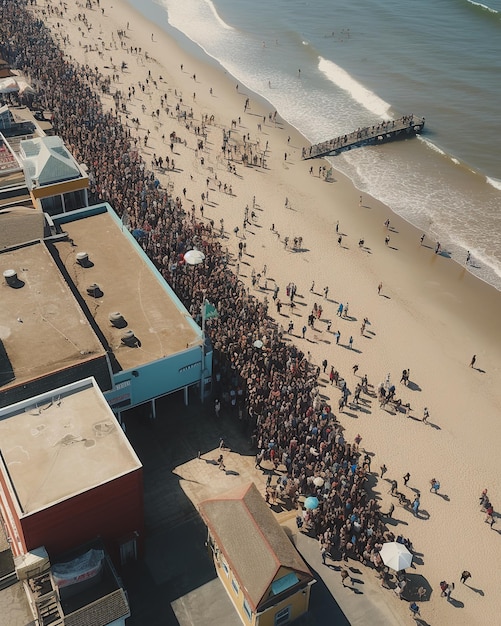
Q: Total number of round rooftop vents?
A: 5